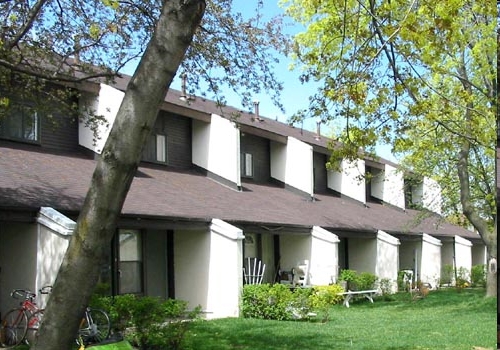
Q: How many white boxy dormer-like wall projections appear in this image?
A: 6